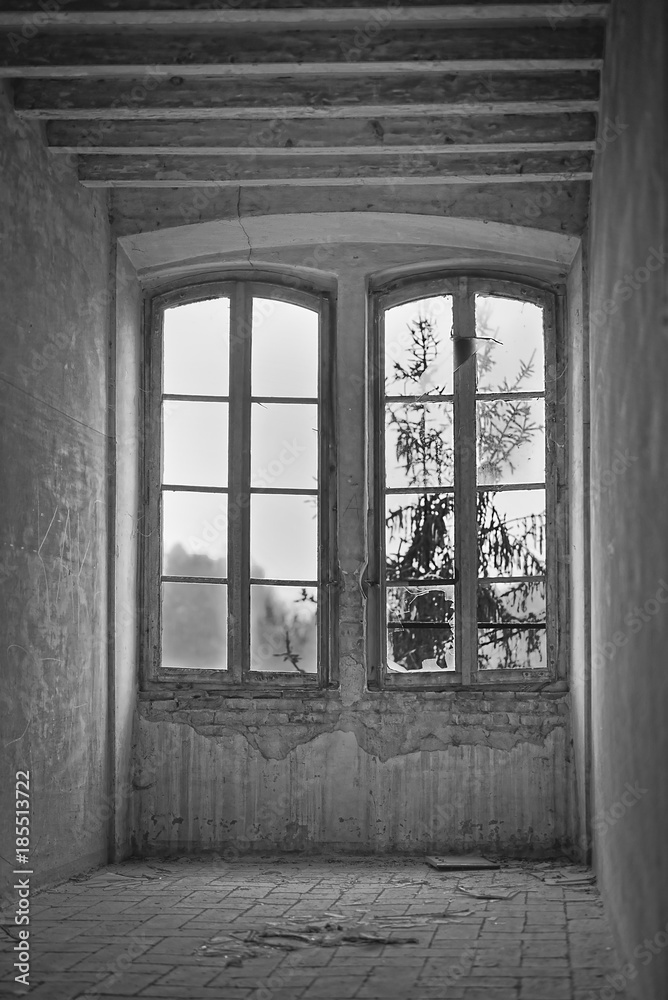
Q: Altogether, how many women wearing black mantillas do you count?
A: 0